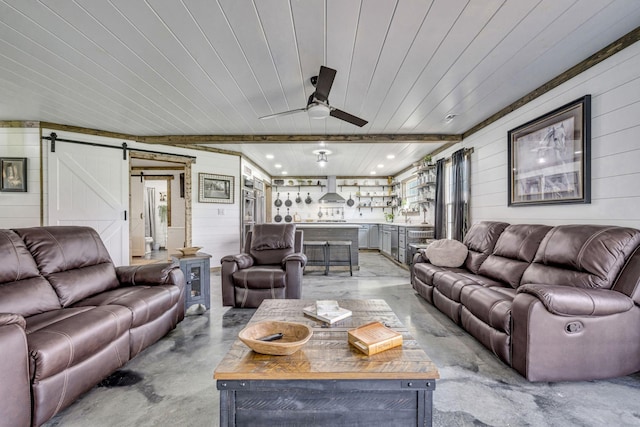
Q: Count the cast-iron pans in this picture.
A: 7